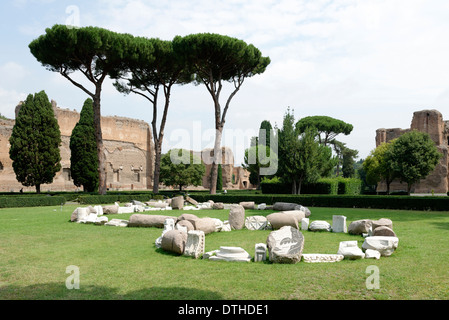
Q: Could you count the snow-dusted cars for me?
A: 0